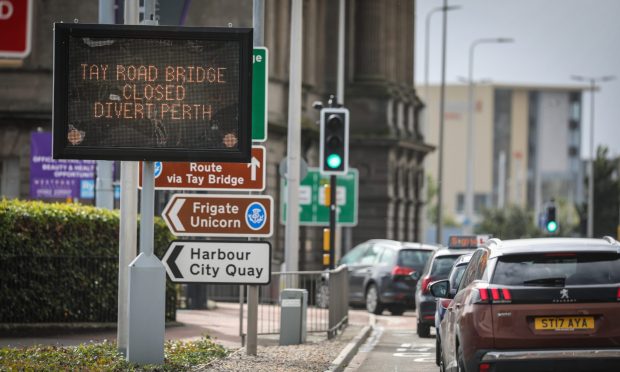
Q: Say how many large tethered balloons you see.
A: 0